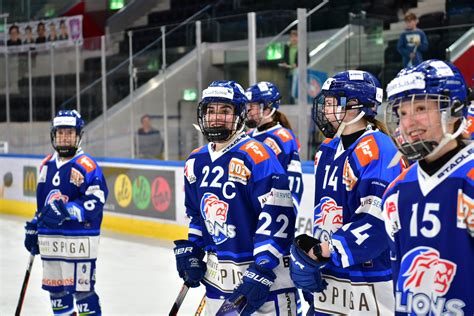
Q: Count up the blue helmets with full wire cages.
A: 5